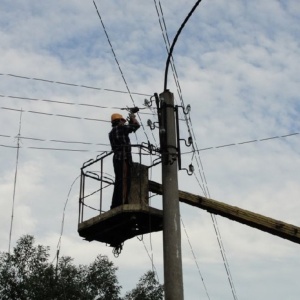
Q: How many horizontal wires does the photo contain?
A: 5